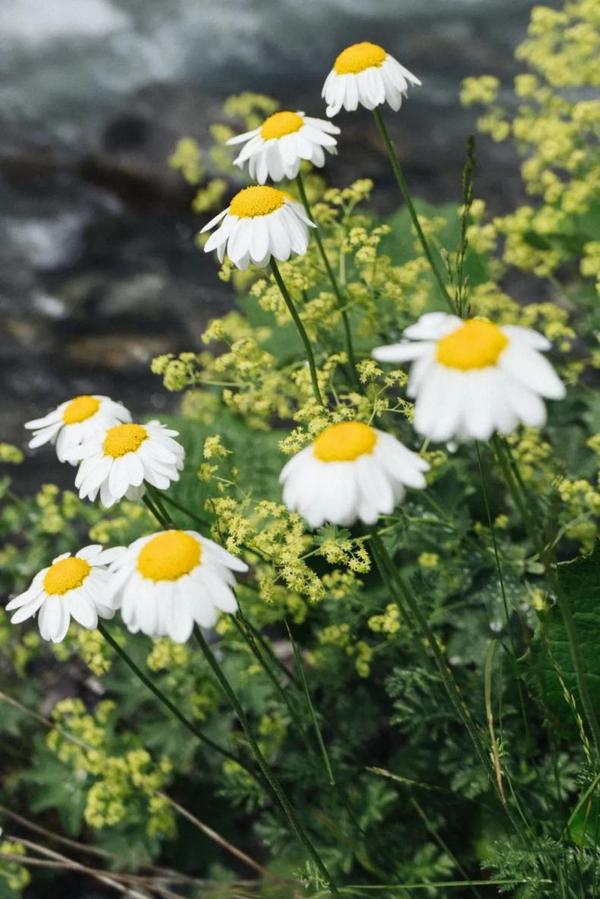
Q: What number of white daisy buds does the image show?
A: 9